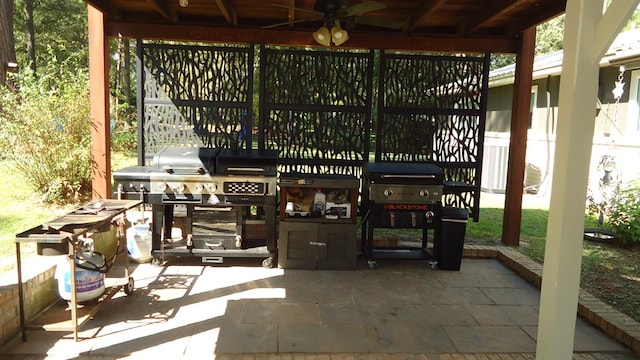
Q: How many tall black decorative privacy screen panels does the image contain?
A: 3